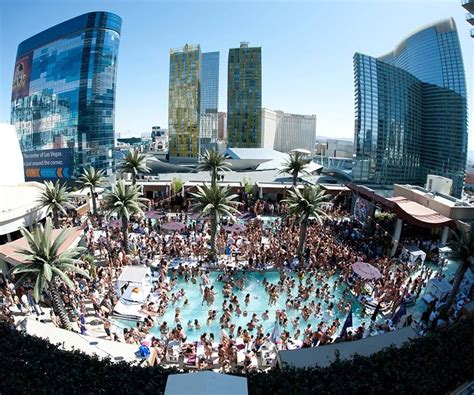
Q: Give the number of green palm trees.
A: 10